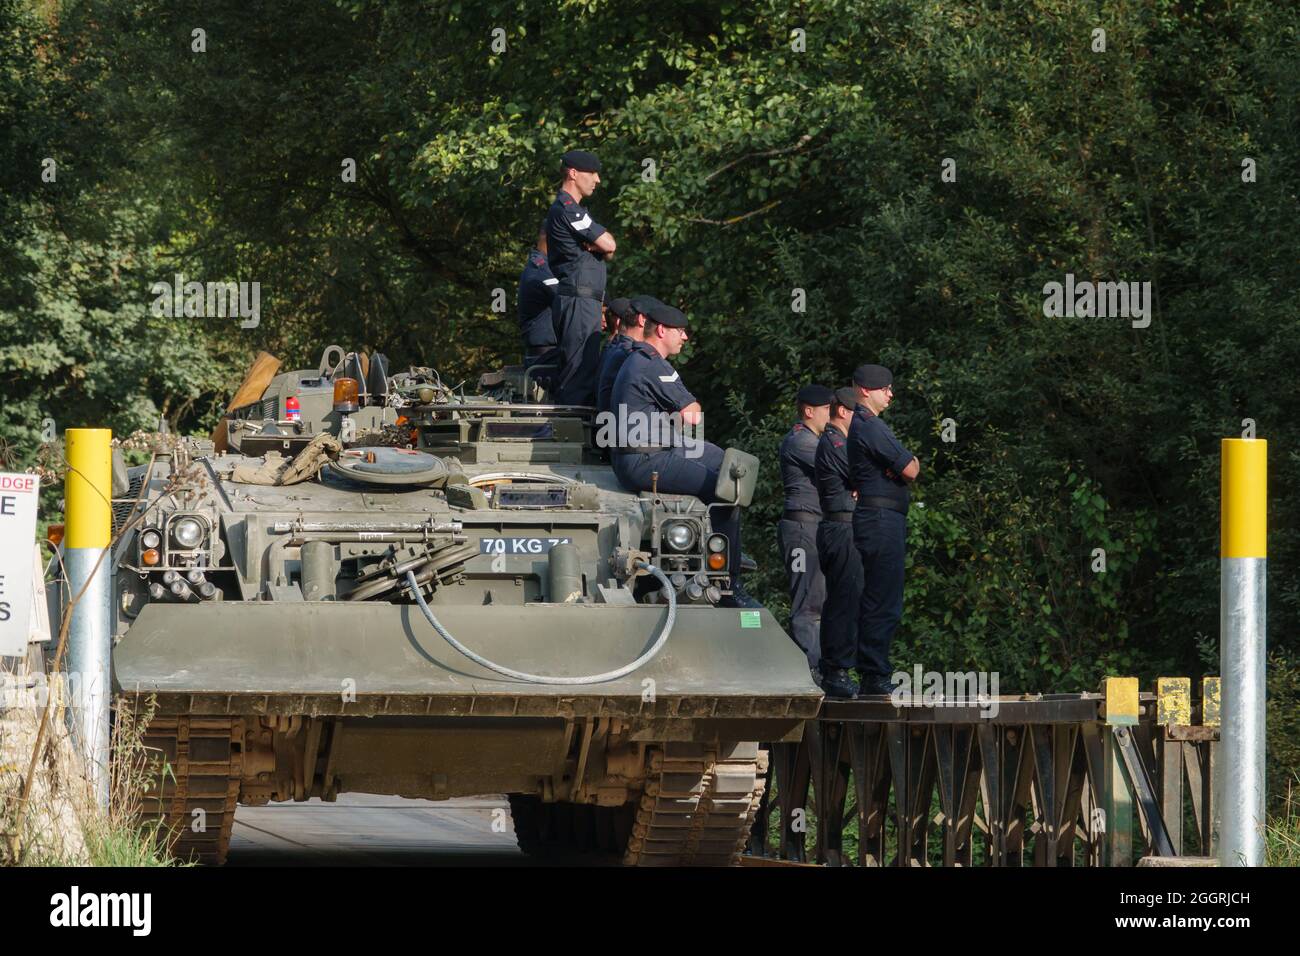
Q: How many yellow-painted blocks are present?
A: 3